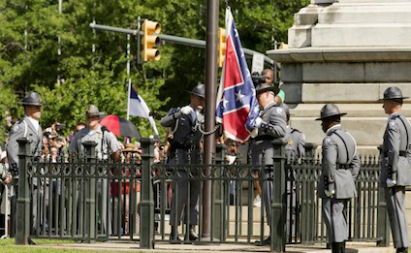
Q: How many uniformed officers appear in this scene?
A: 7